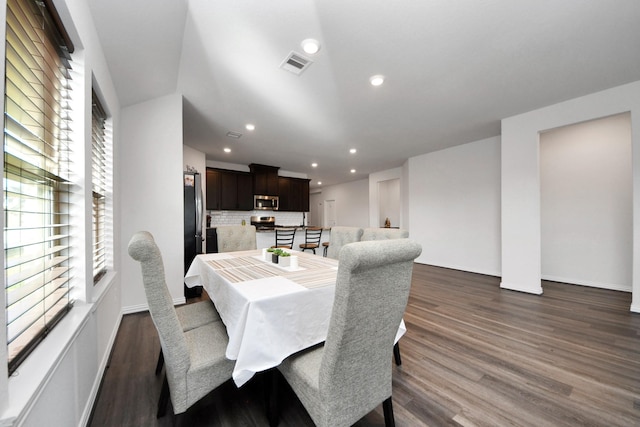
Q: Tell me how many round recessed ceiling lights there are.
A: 8